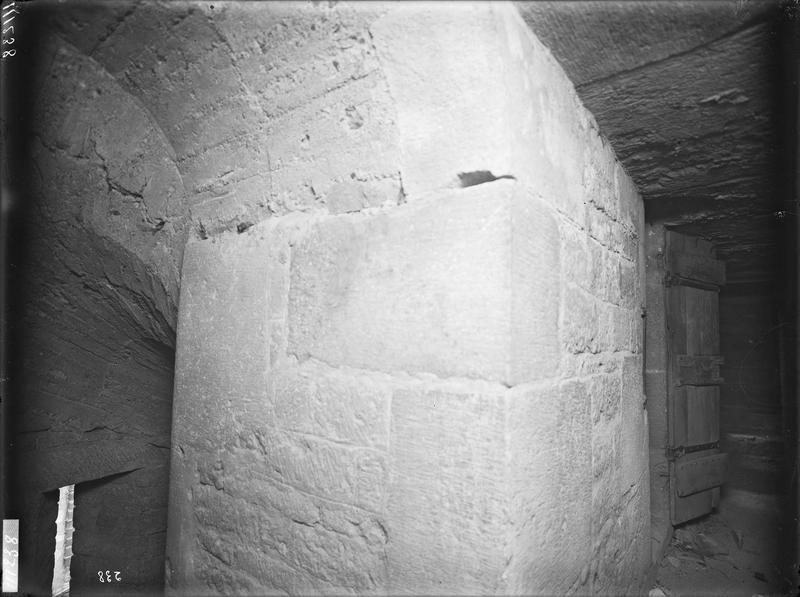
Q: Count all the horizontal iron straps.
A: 2